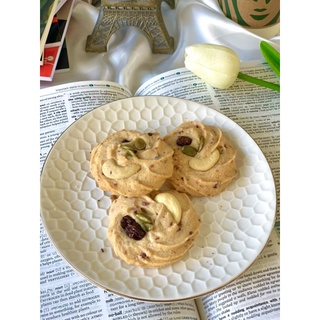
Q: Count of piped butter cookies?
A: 3